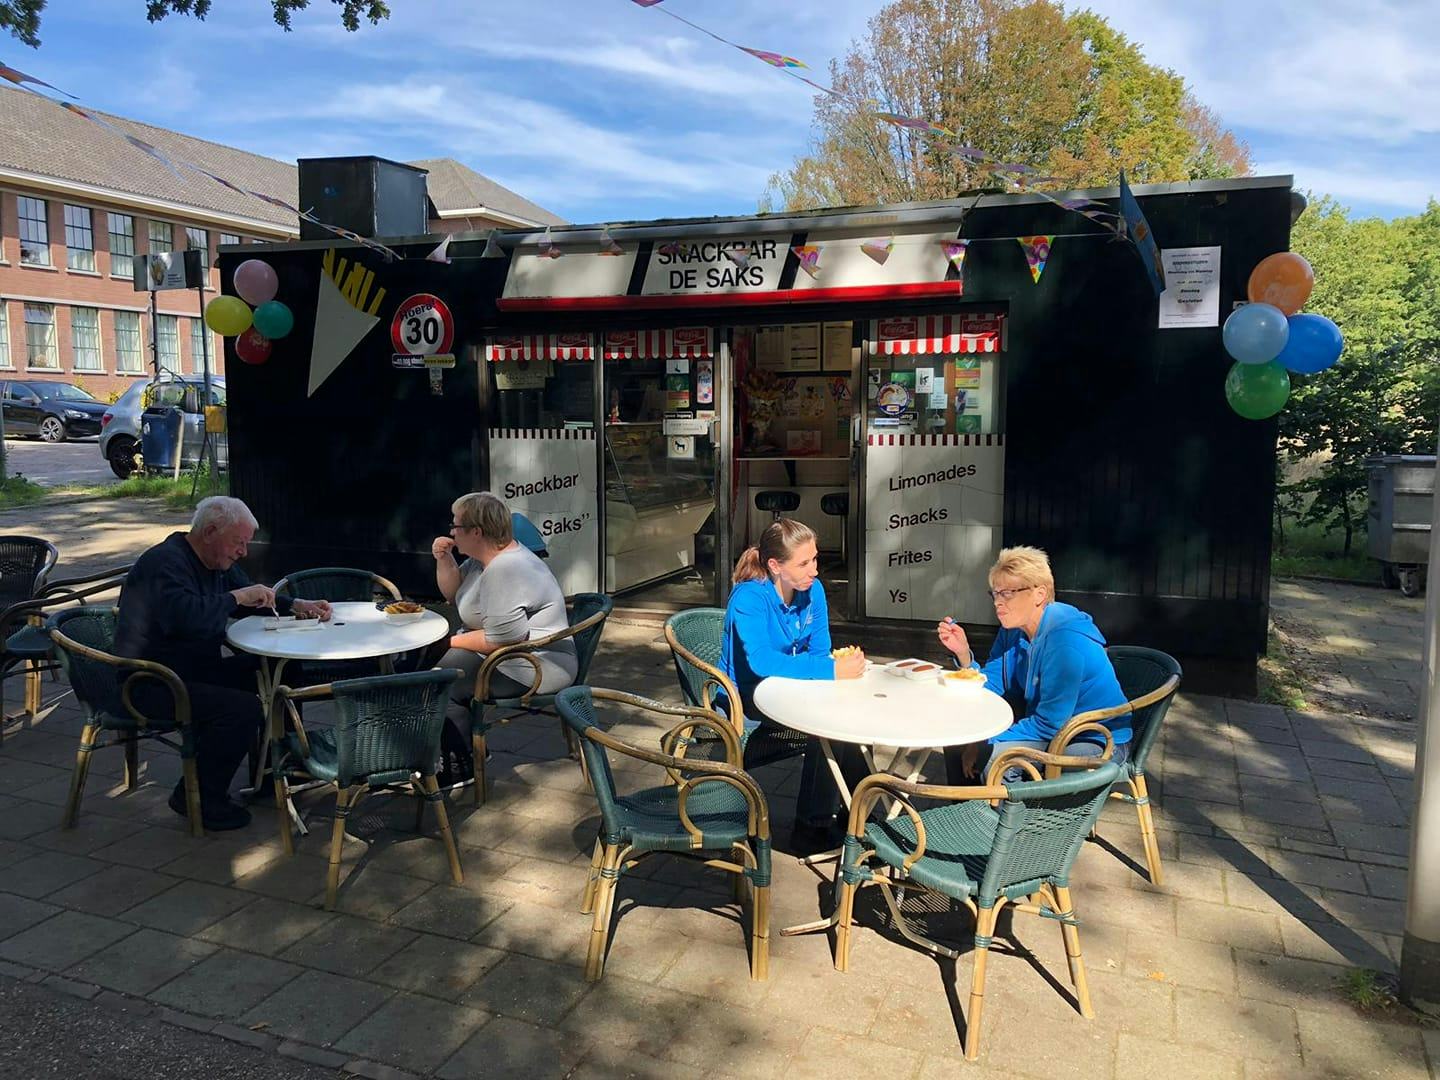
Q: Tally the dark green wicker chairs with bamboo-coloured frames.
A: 10